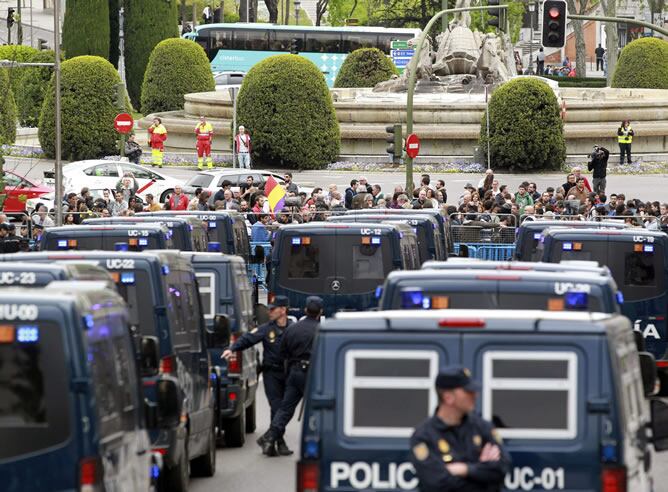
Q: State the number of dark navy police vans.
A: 15